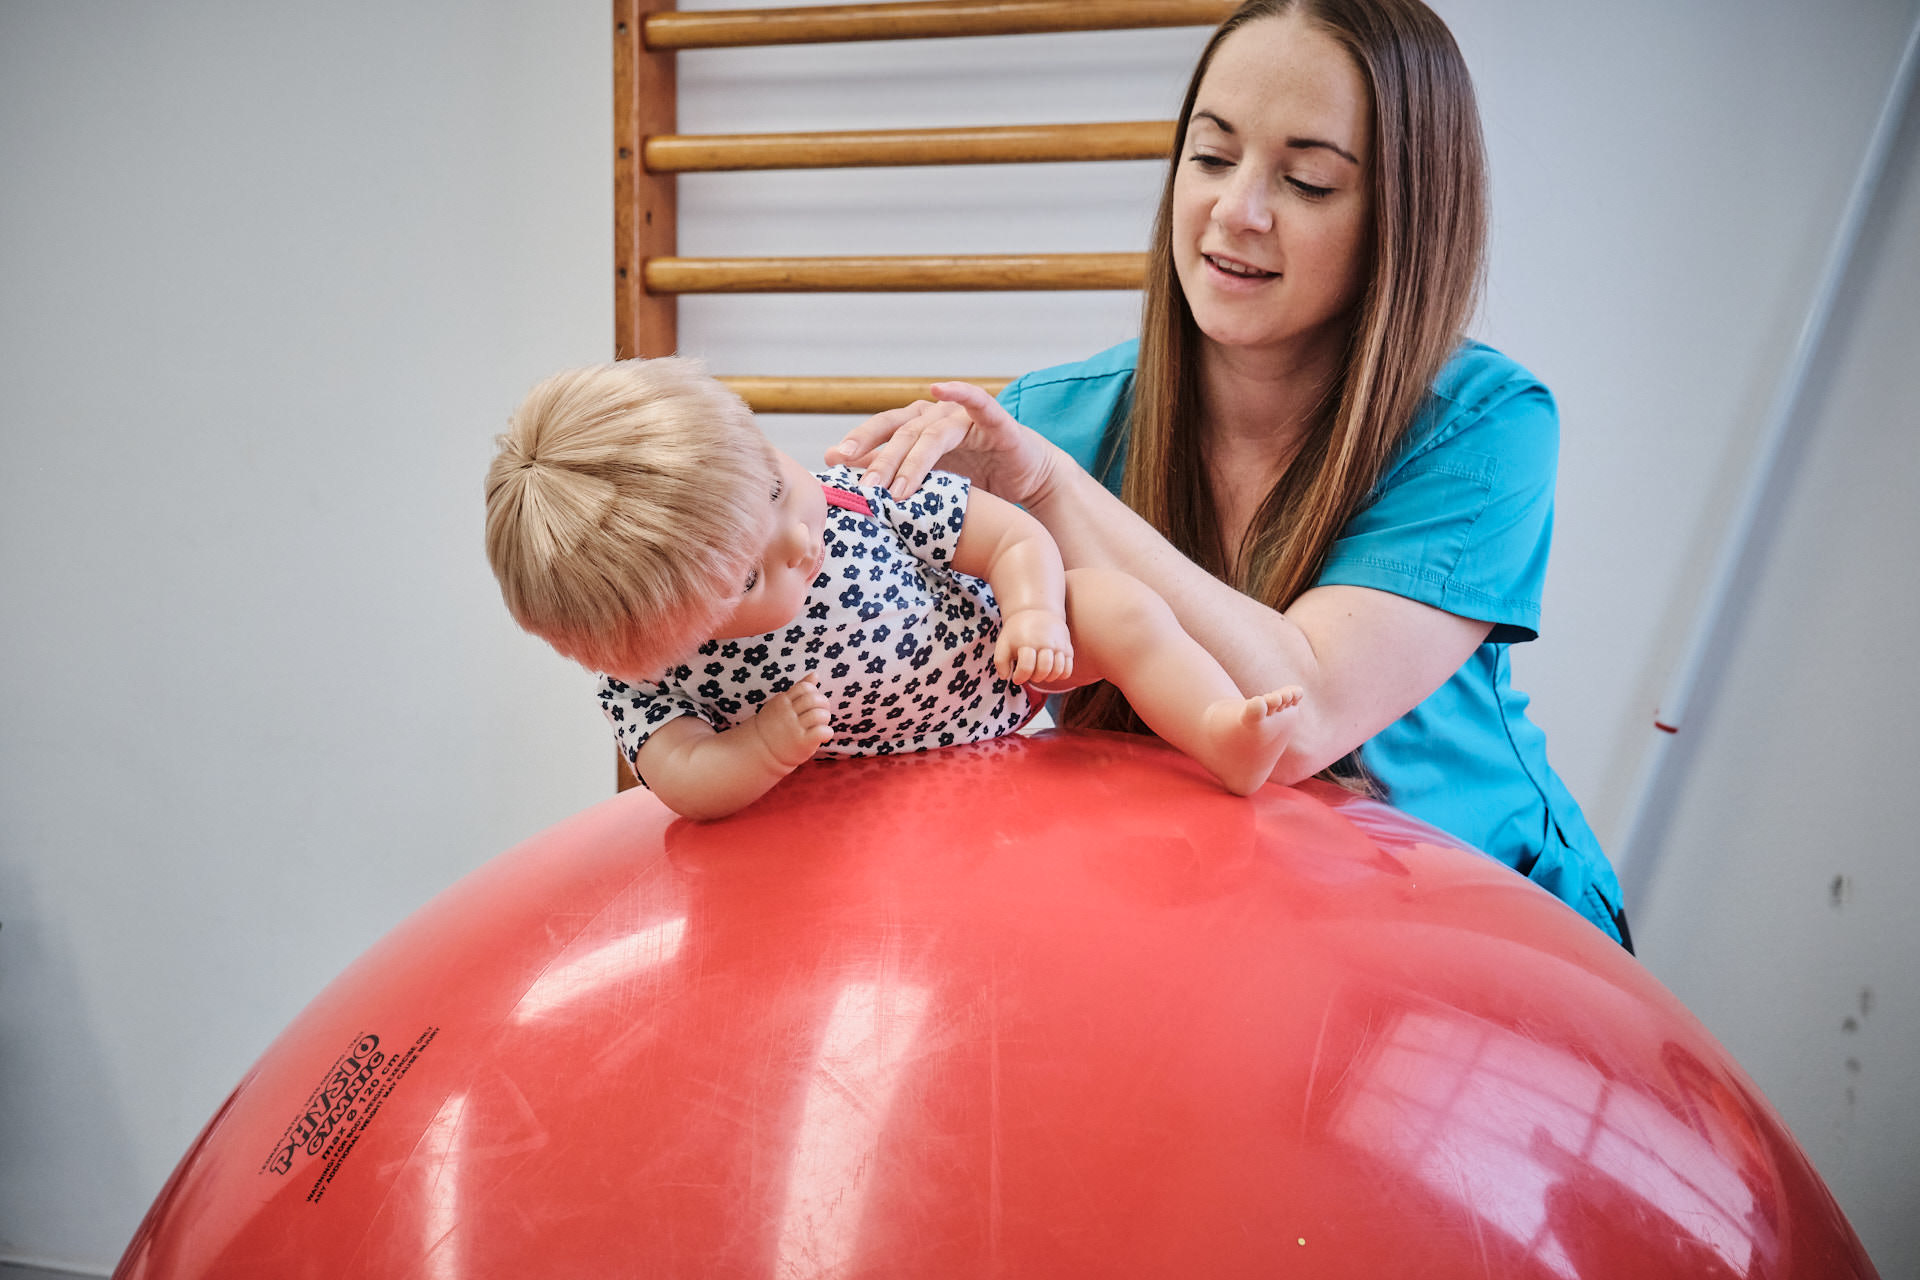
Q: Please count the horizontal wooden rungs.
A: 4